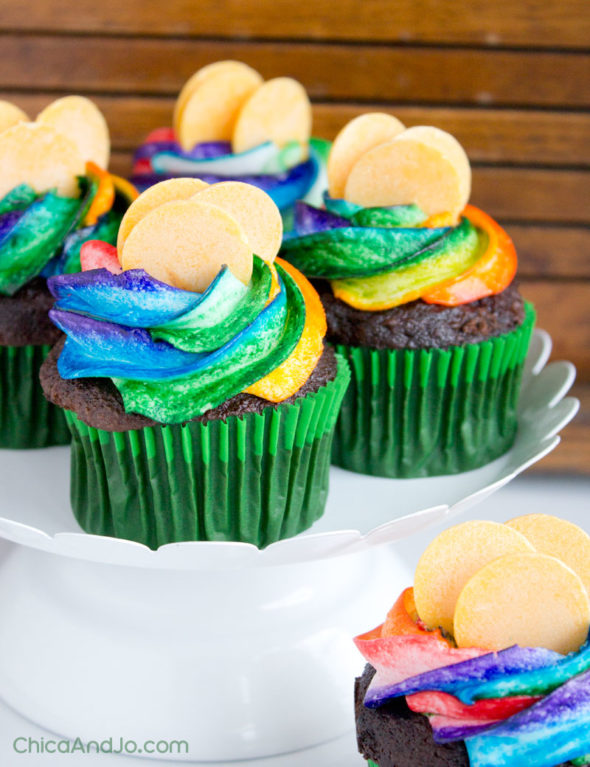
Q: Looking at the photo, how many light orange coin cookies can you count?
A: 15